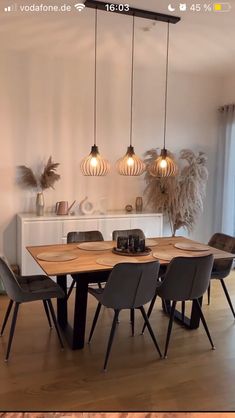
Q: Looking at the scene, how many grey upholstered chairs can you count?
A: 6